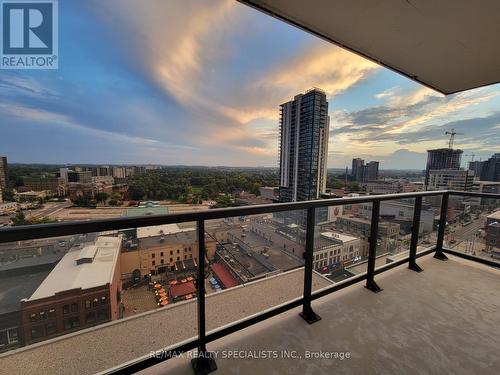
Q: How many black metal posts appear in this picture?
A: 5